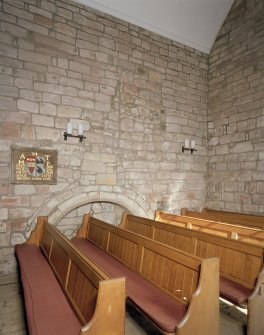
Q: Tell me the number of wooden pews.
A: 6